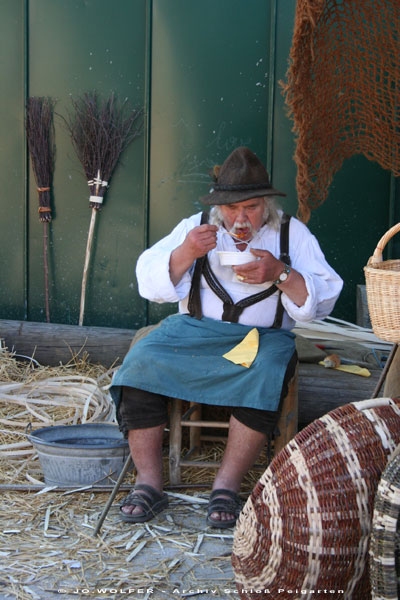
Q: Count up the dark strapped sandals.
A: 2